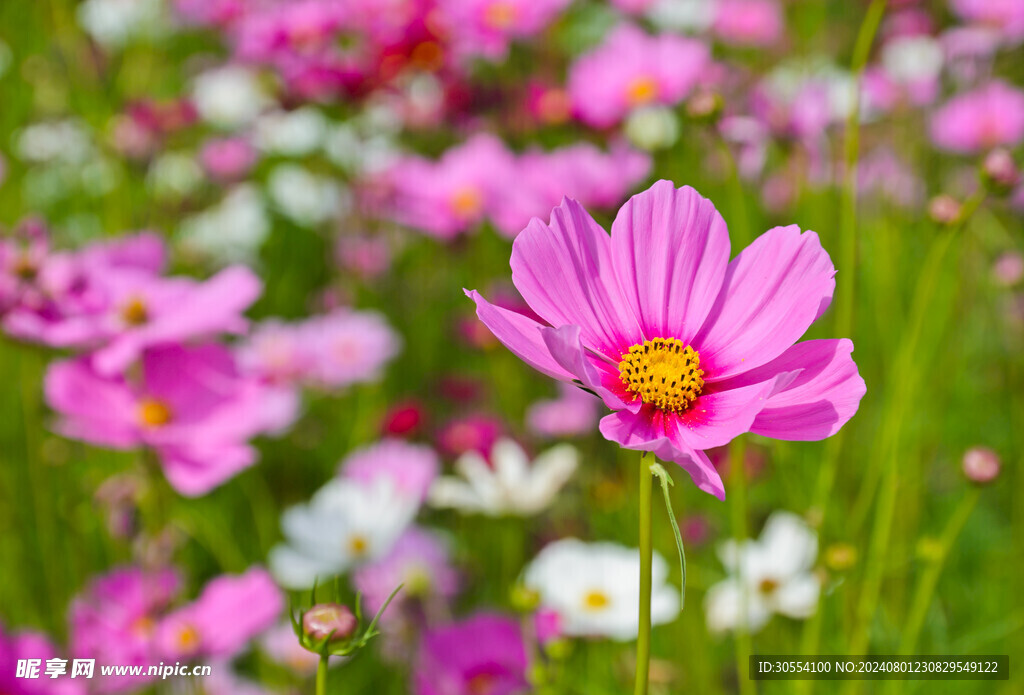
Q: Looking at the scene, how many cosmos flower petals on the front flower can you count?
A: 8